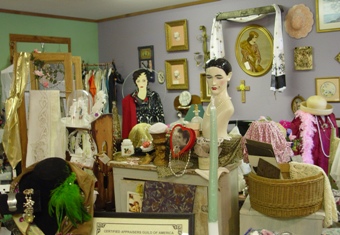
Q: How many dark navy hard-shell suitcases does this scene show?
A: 0